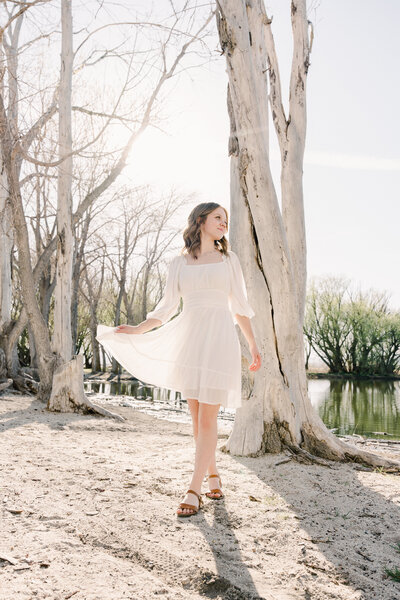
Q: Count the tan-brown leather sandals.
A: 2